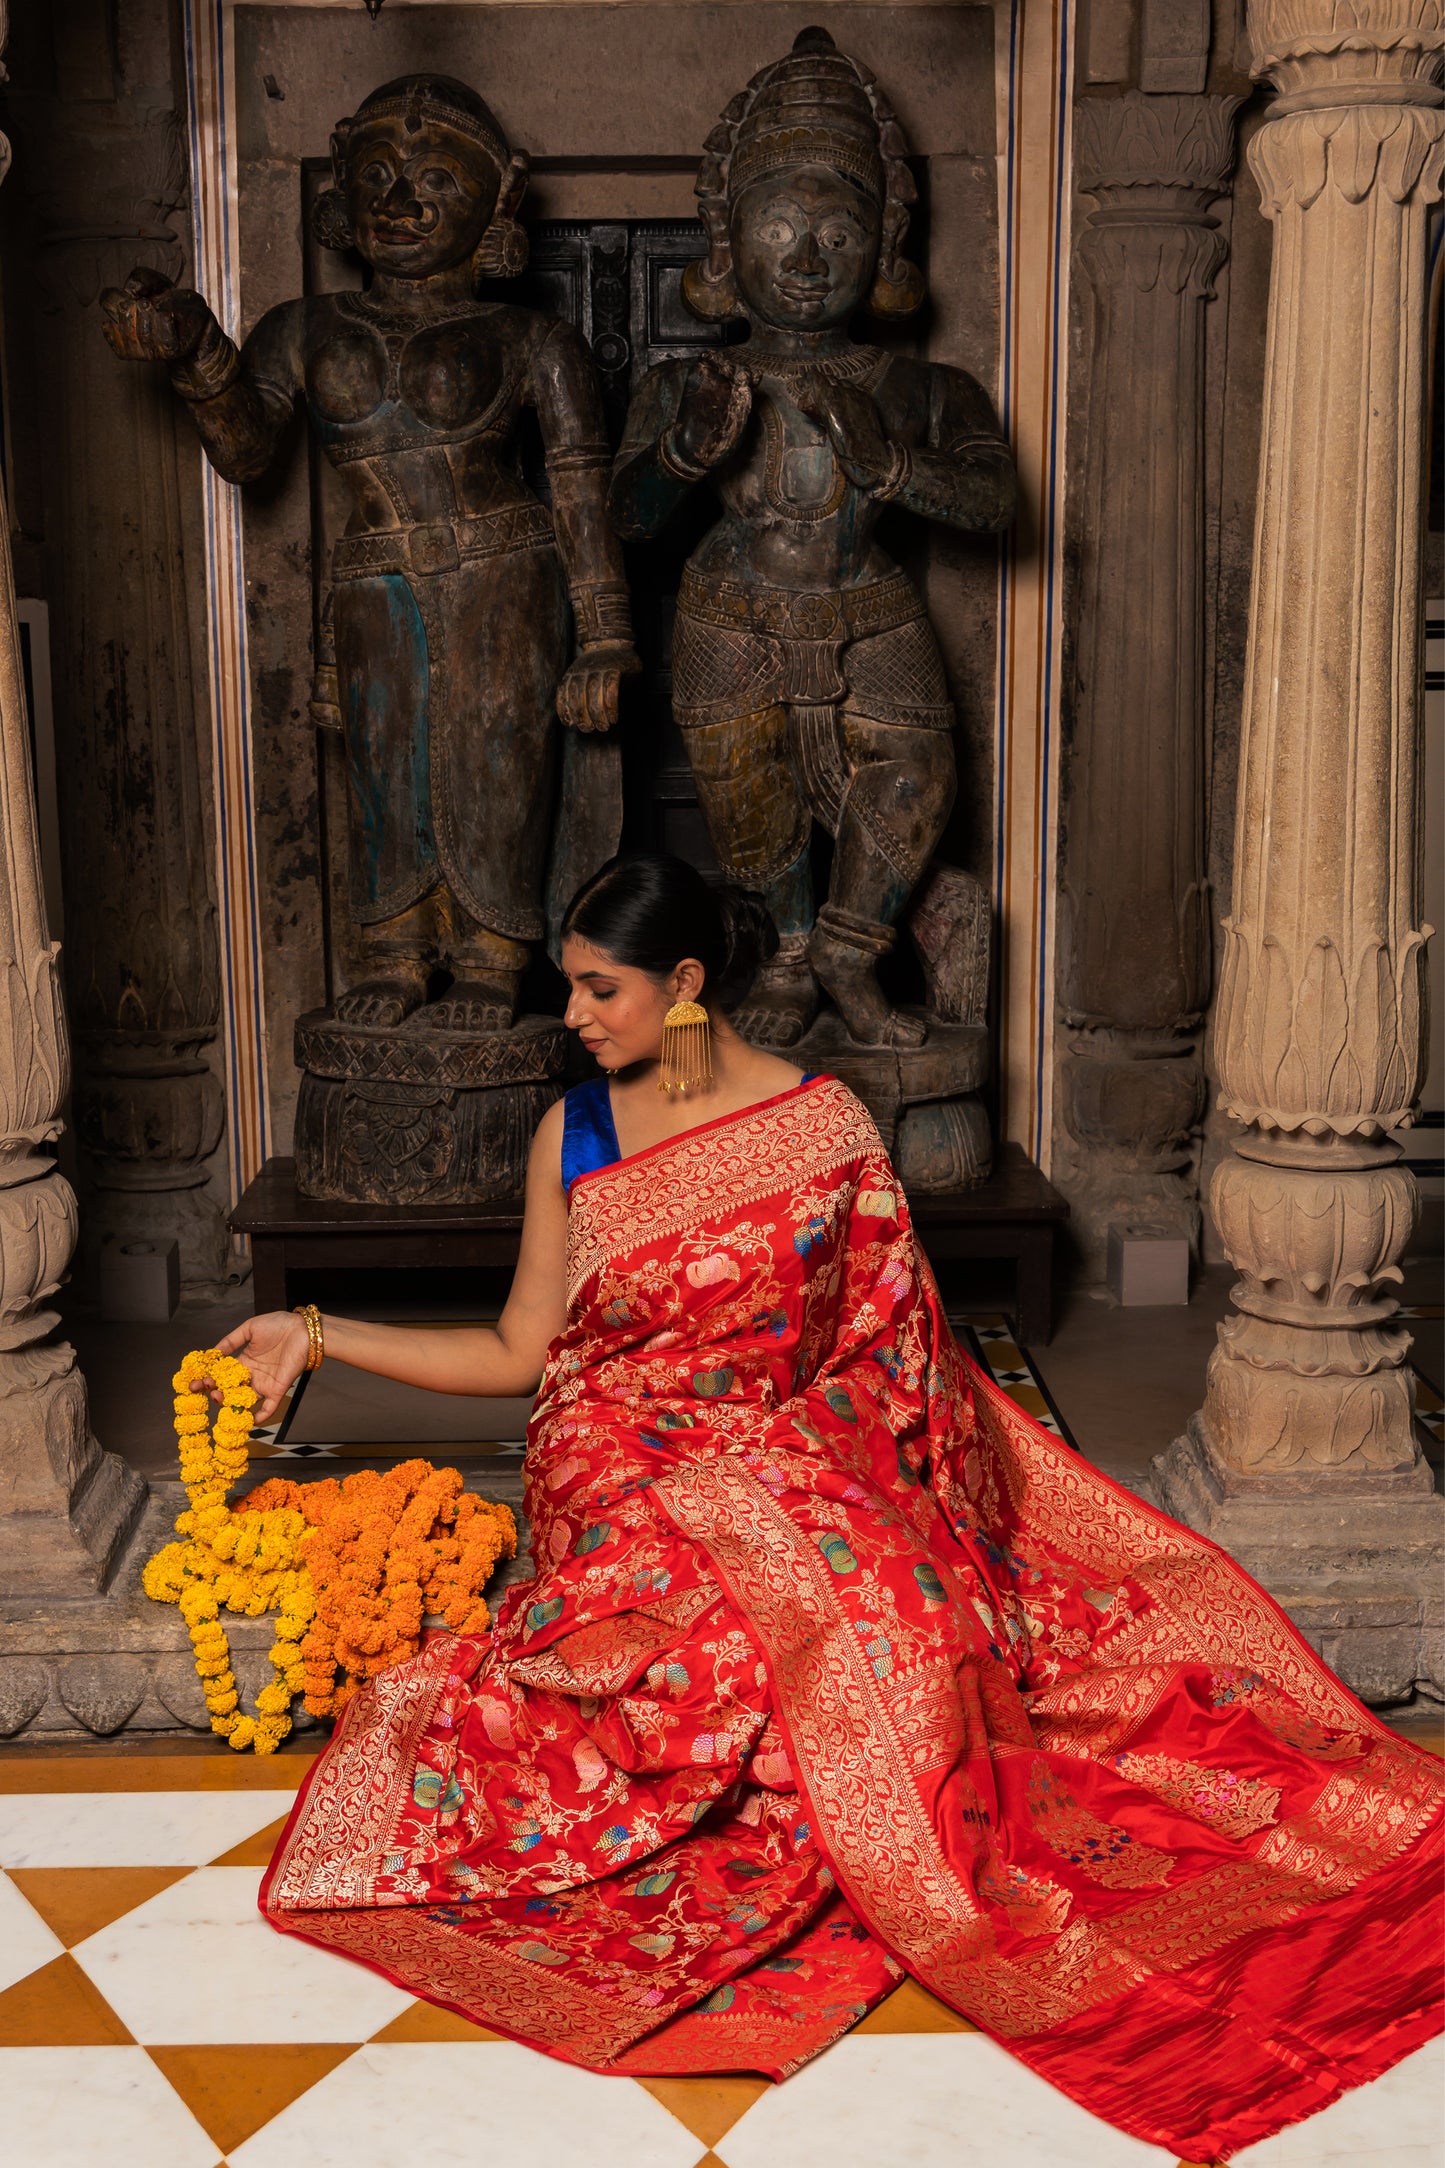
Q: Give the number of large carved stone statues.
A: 2